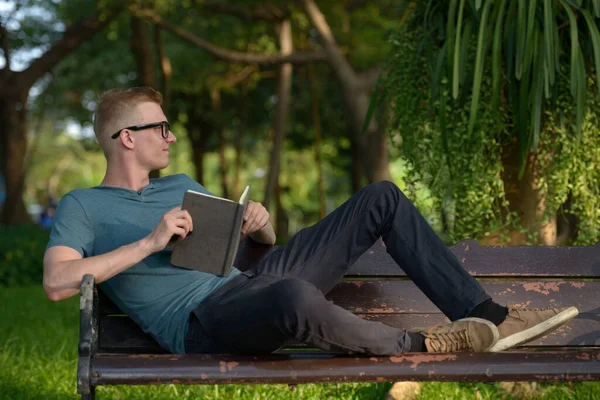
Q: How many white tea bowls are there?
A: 0